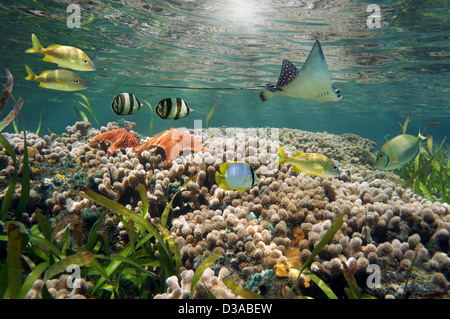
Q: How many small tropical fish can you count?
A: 7